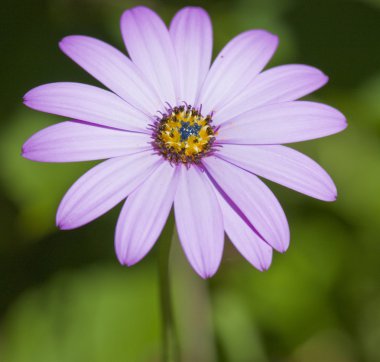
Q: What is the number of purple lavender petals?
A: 14